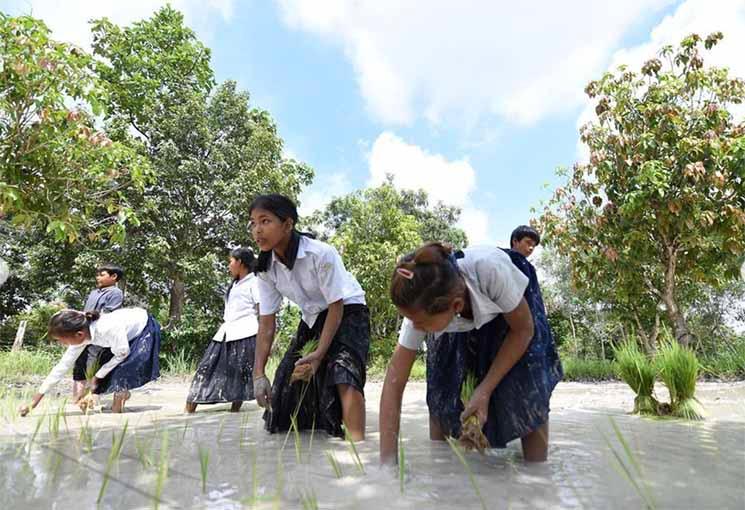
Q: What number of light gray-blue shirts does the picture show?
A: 1